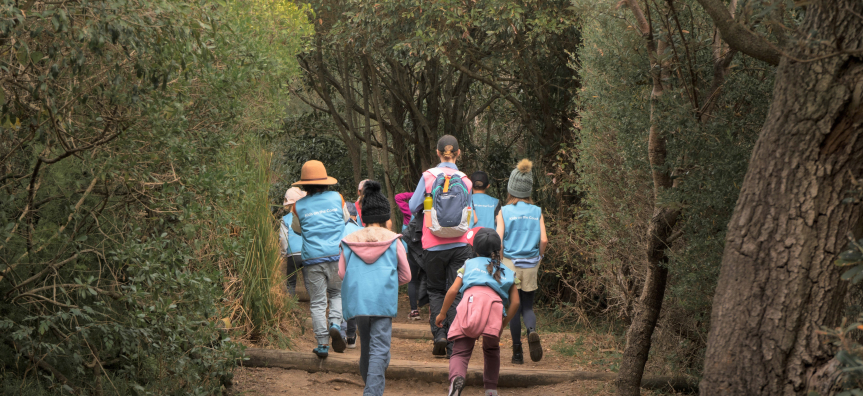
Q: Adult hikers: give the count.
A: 1